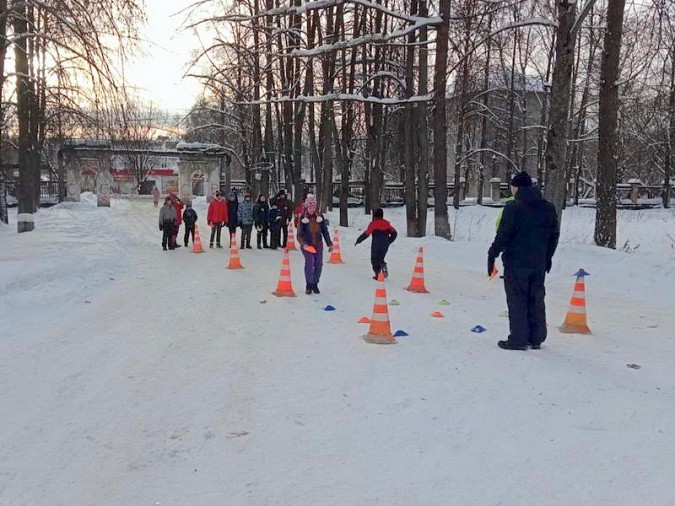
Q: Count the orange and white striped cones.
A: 8